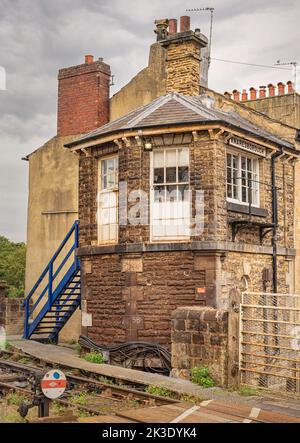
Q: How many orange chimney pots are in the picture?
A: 11